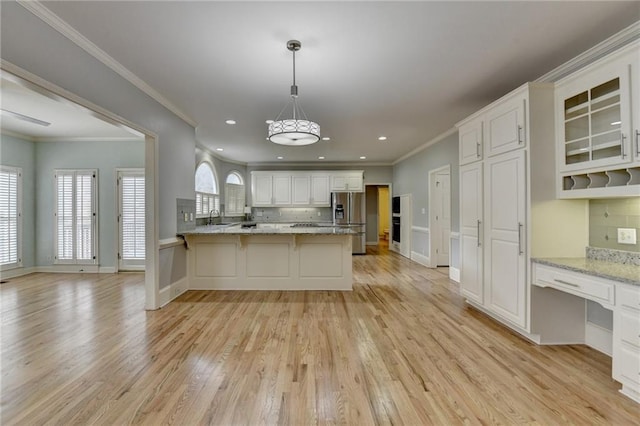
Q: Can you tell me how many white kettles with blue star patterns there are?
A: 0